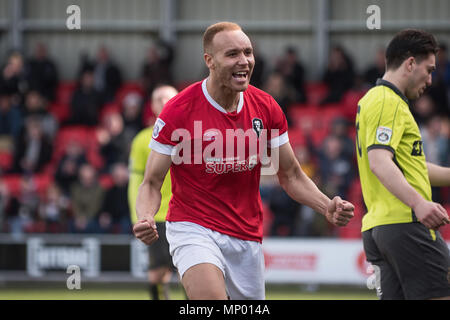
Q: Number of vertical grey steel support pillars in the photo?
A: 3